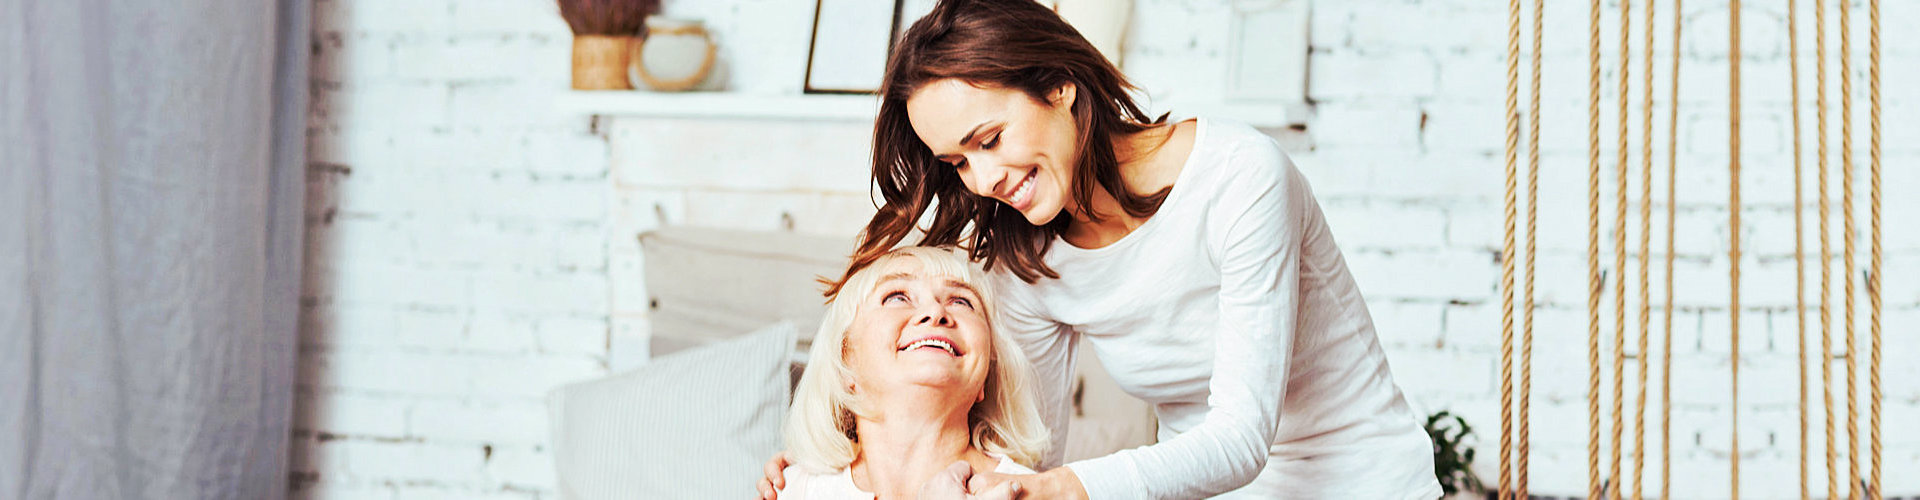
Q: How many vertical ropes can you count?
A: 11